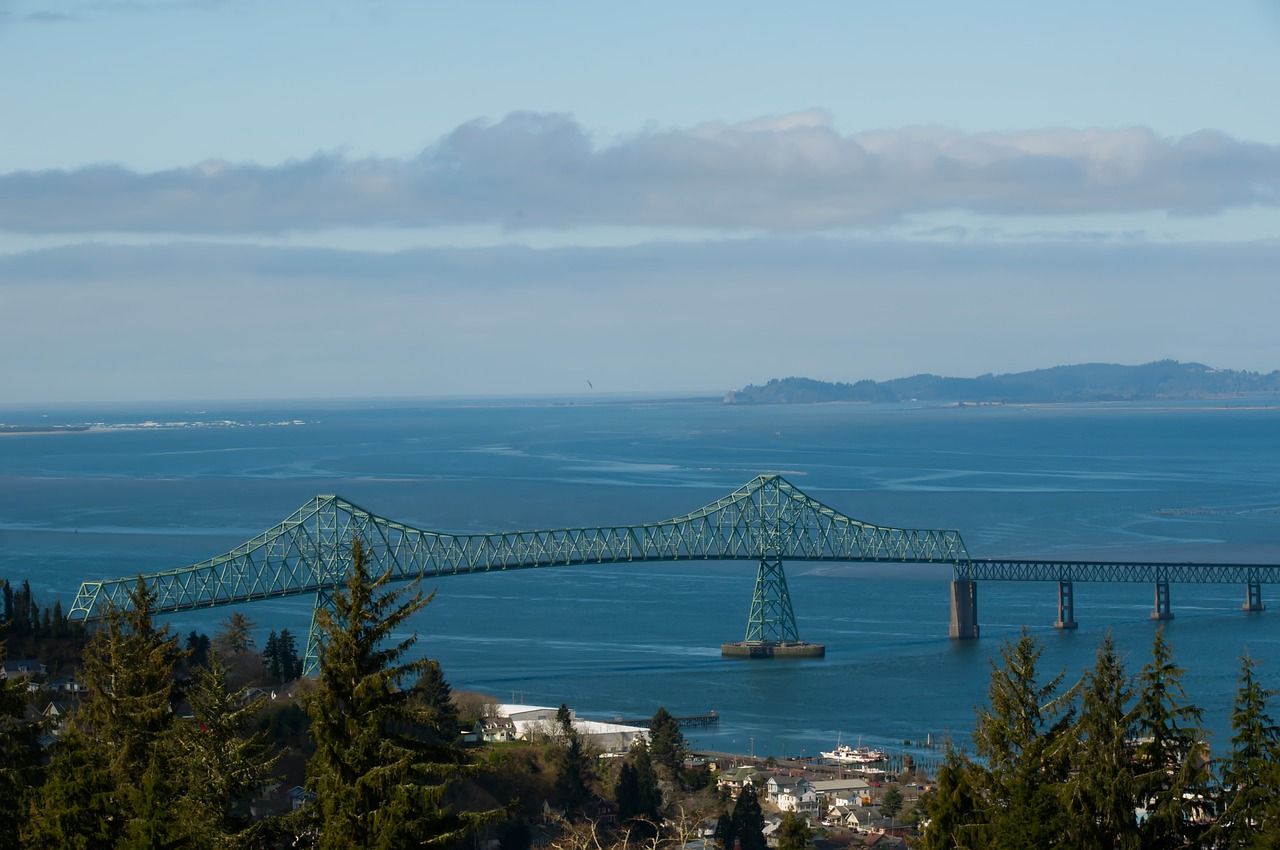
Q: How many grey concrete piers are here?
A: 4